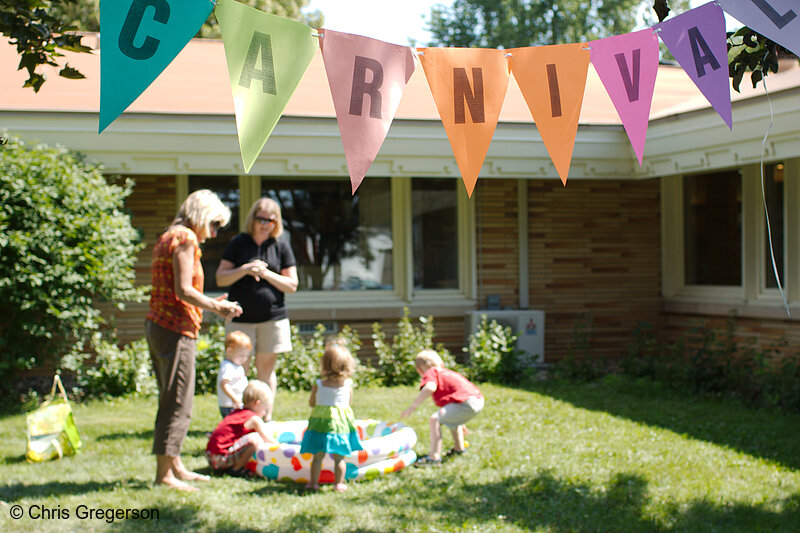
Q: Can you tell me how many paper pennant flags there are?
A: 8